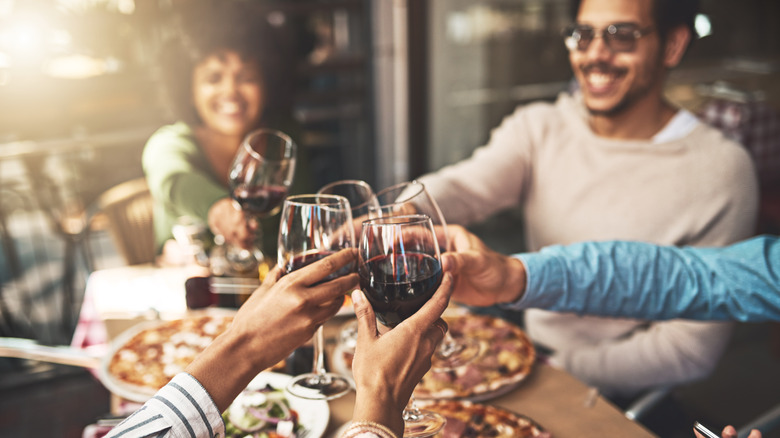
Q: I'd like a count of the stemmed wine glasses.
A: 5